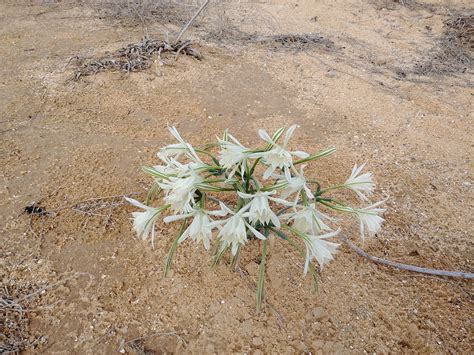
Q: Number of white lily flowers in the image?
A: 14